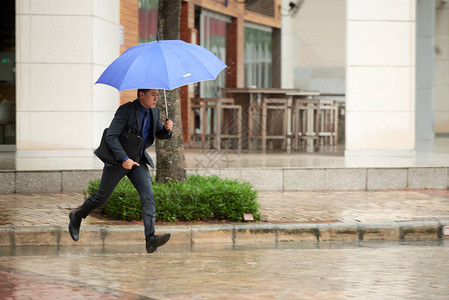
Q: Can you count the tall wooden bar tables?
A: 2